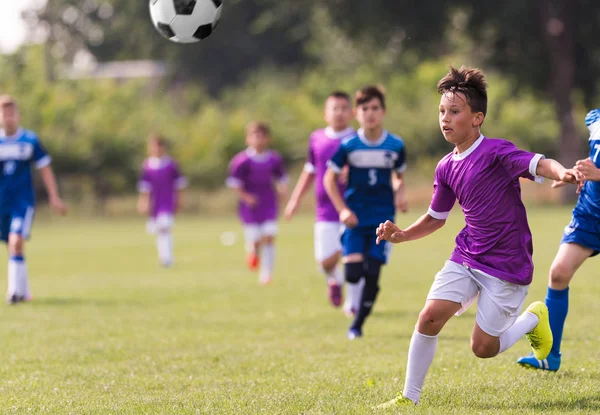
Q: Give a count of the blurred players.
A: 5